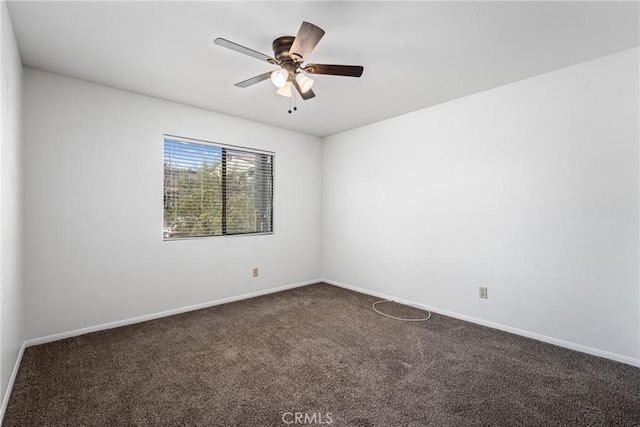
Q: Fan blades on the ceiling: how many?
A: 5